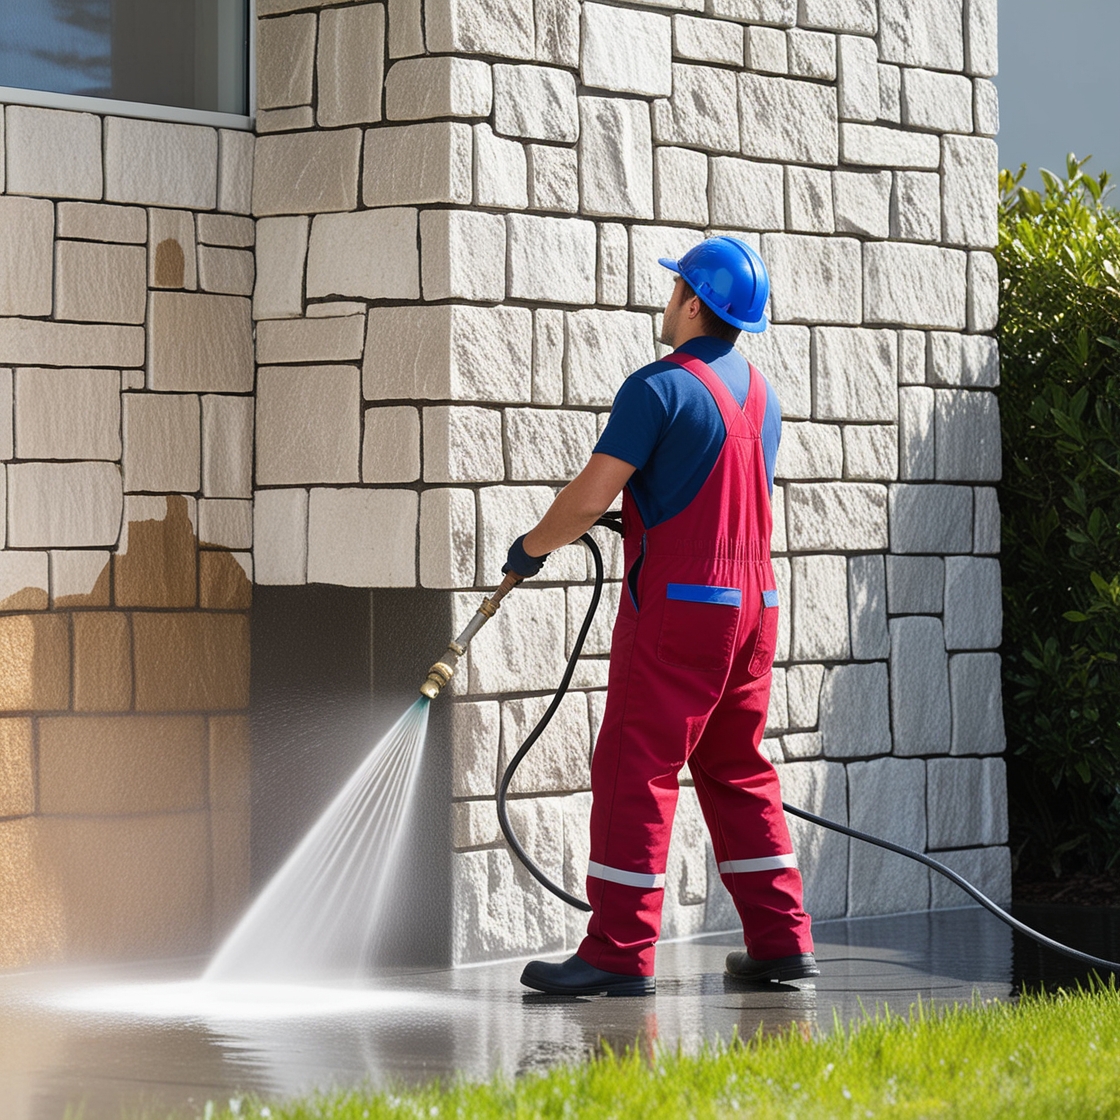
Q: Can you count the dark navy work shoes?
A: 2